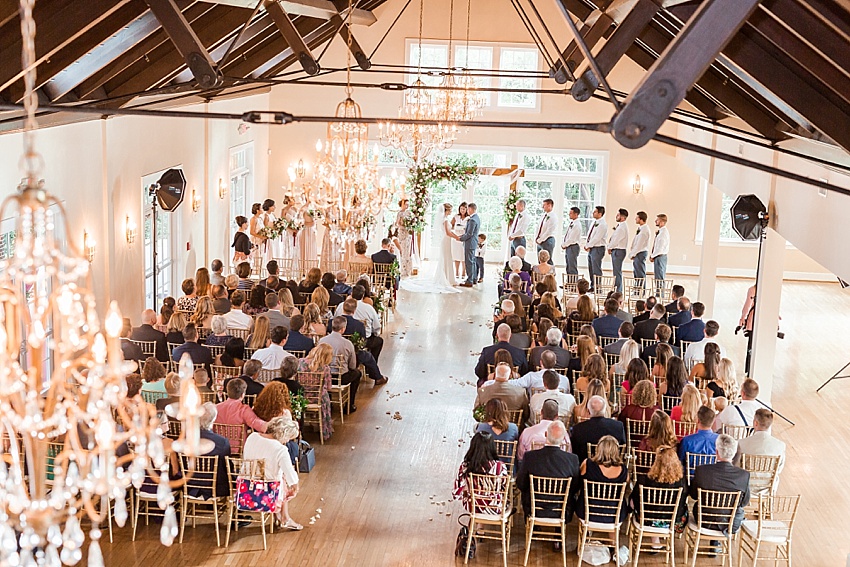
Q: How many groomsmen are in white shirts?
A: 7